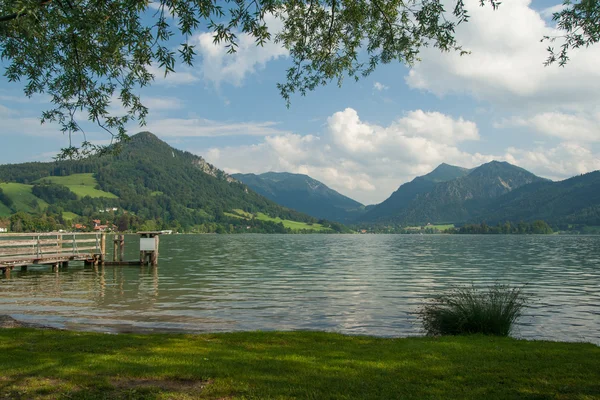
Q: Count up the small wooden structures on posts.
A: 1